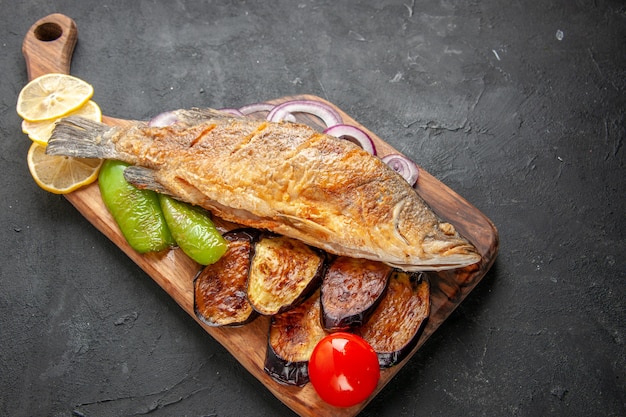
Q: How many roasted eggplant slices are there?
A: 5